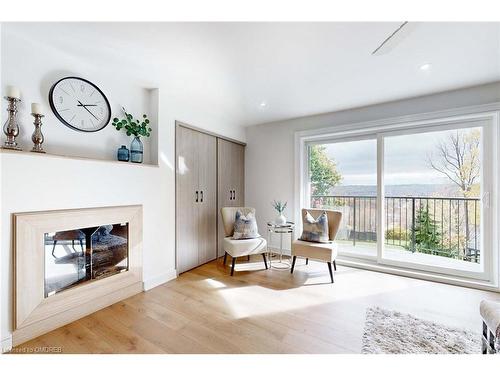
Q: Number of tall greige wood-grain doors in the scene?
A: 4